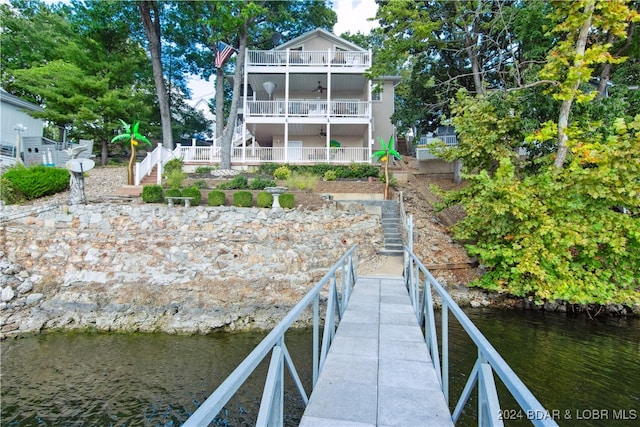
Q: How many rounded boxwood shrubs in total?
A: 7